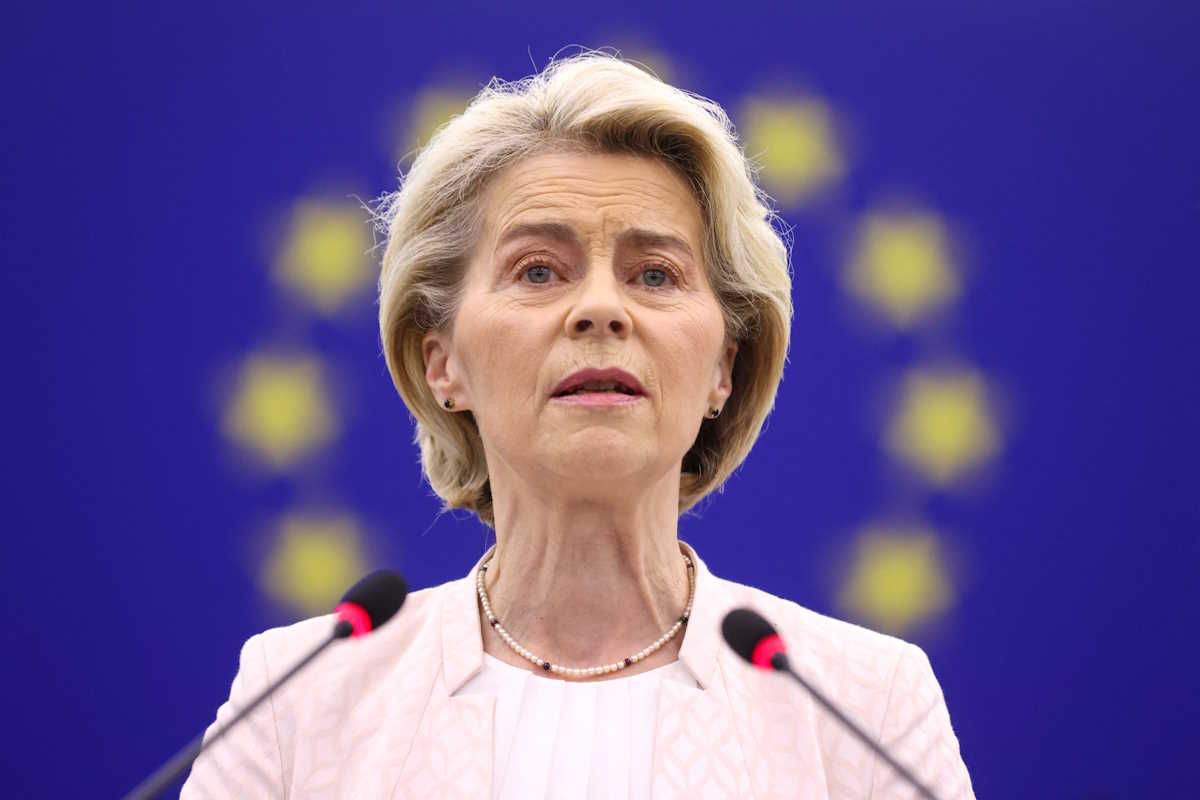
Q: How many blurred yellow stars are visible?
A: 9